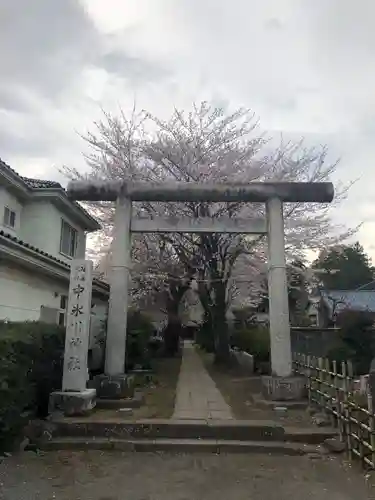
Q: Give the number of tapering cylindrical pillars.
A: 2